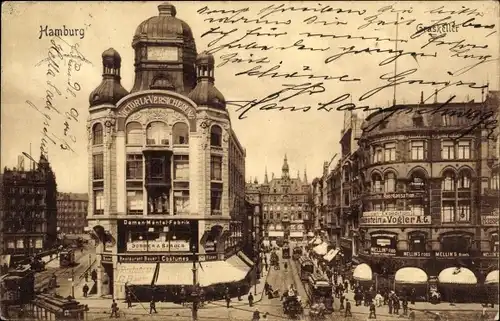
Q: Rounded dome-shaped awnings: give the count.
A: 4